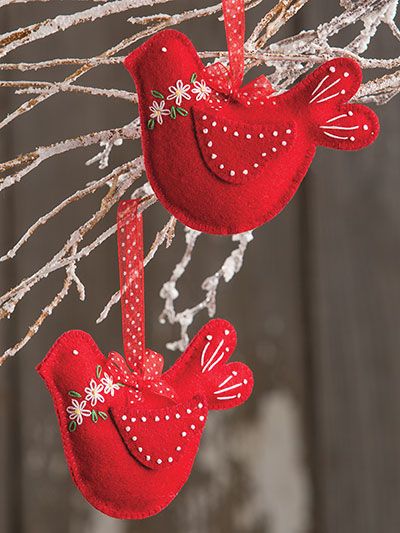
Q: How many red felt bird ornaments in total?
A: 2